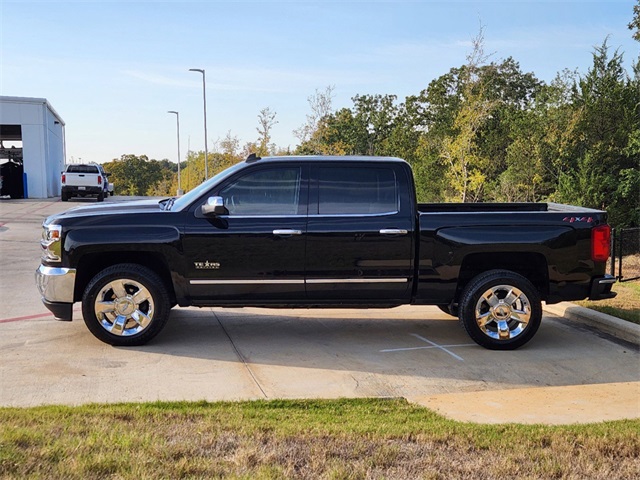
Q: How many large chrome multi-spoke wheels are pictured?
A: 2